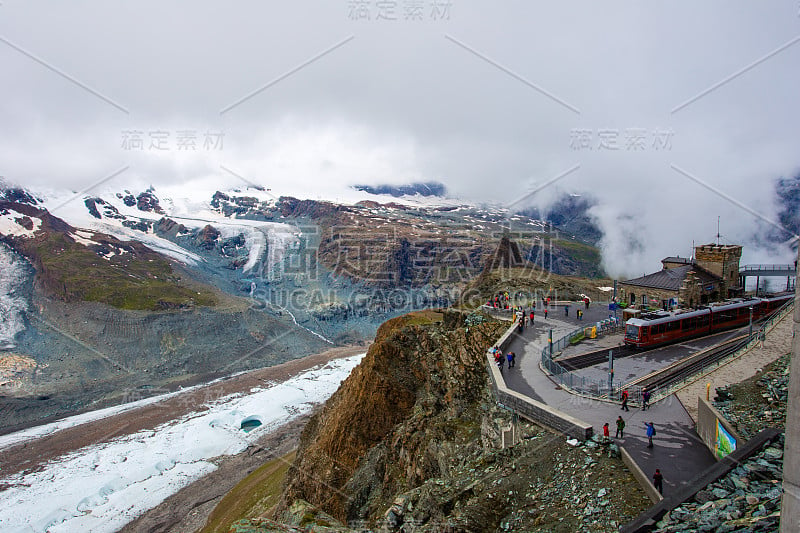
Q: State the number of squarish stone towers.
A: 1